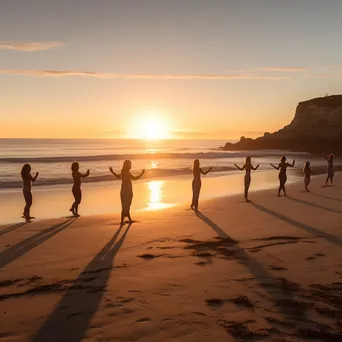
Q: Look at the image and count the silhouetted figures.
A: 8